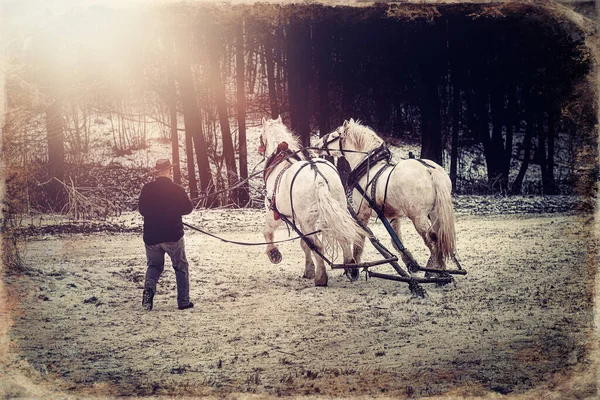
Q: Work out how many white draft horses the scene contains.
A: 2